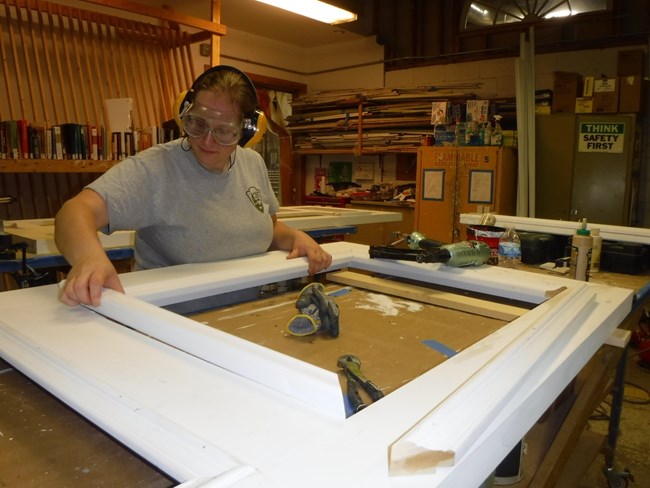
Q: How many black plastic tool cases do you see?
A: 2